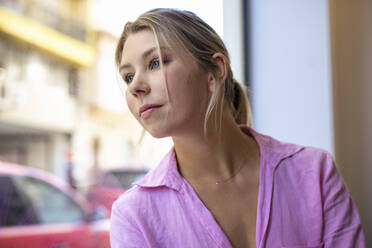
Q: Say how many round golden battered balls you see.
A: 0